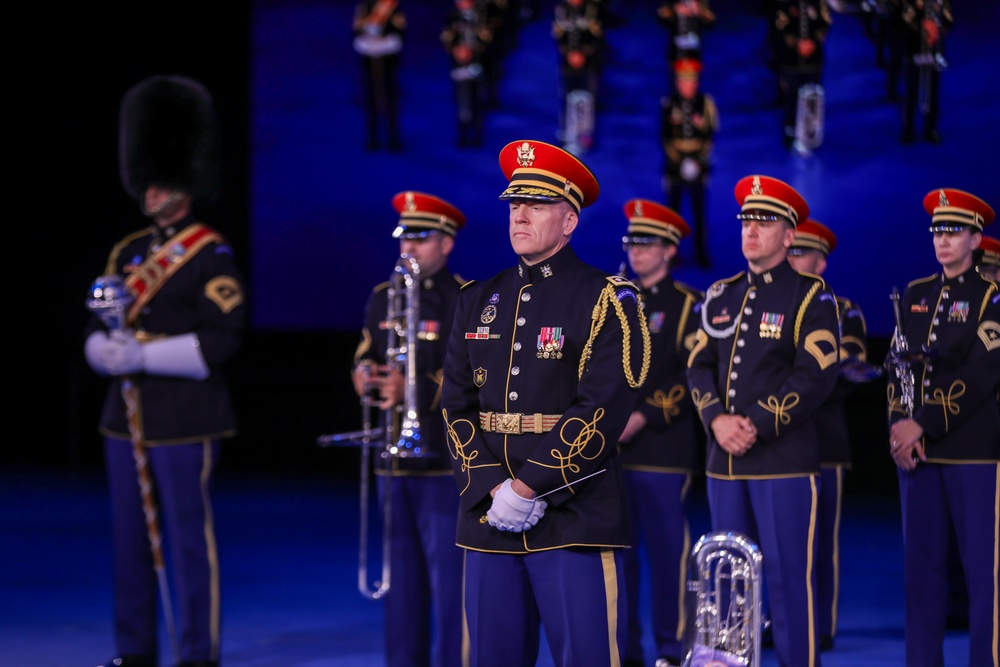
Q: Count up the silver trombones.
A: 1